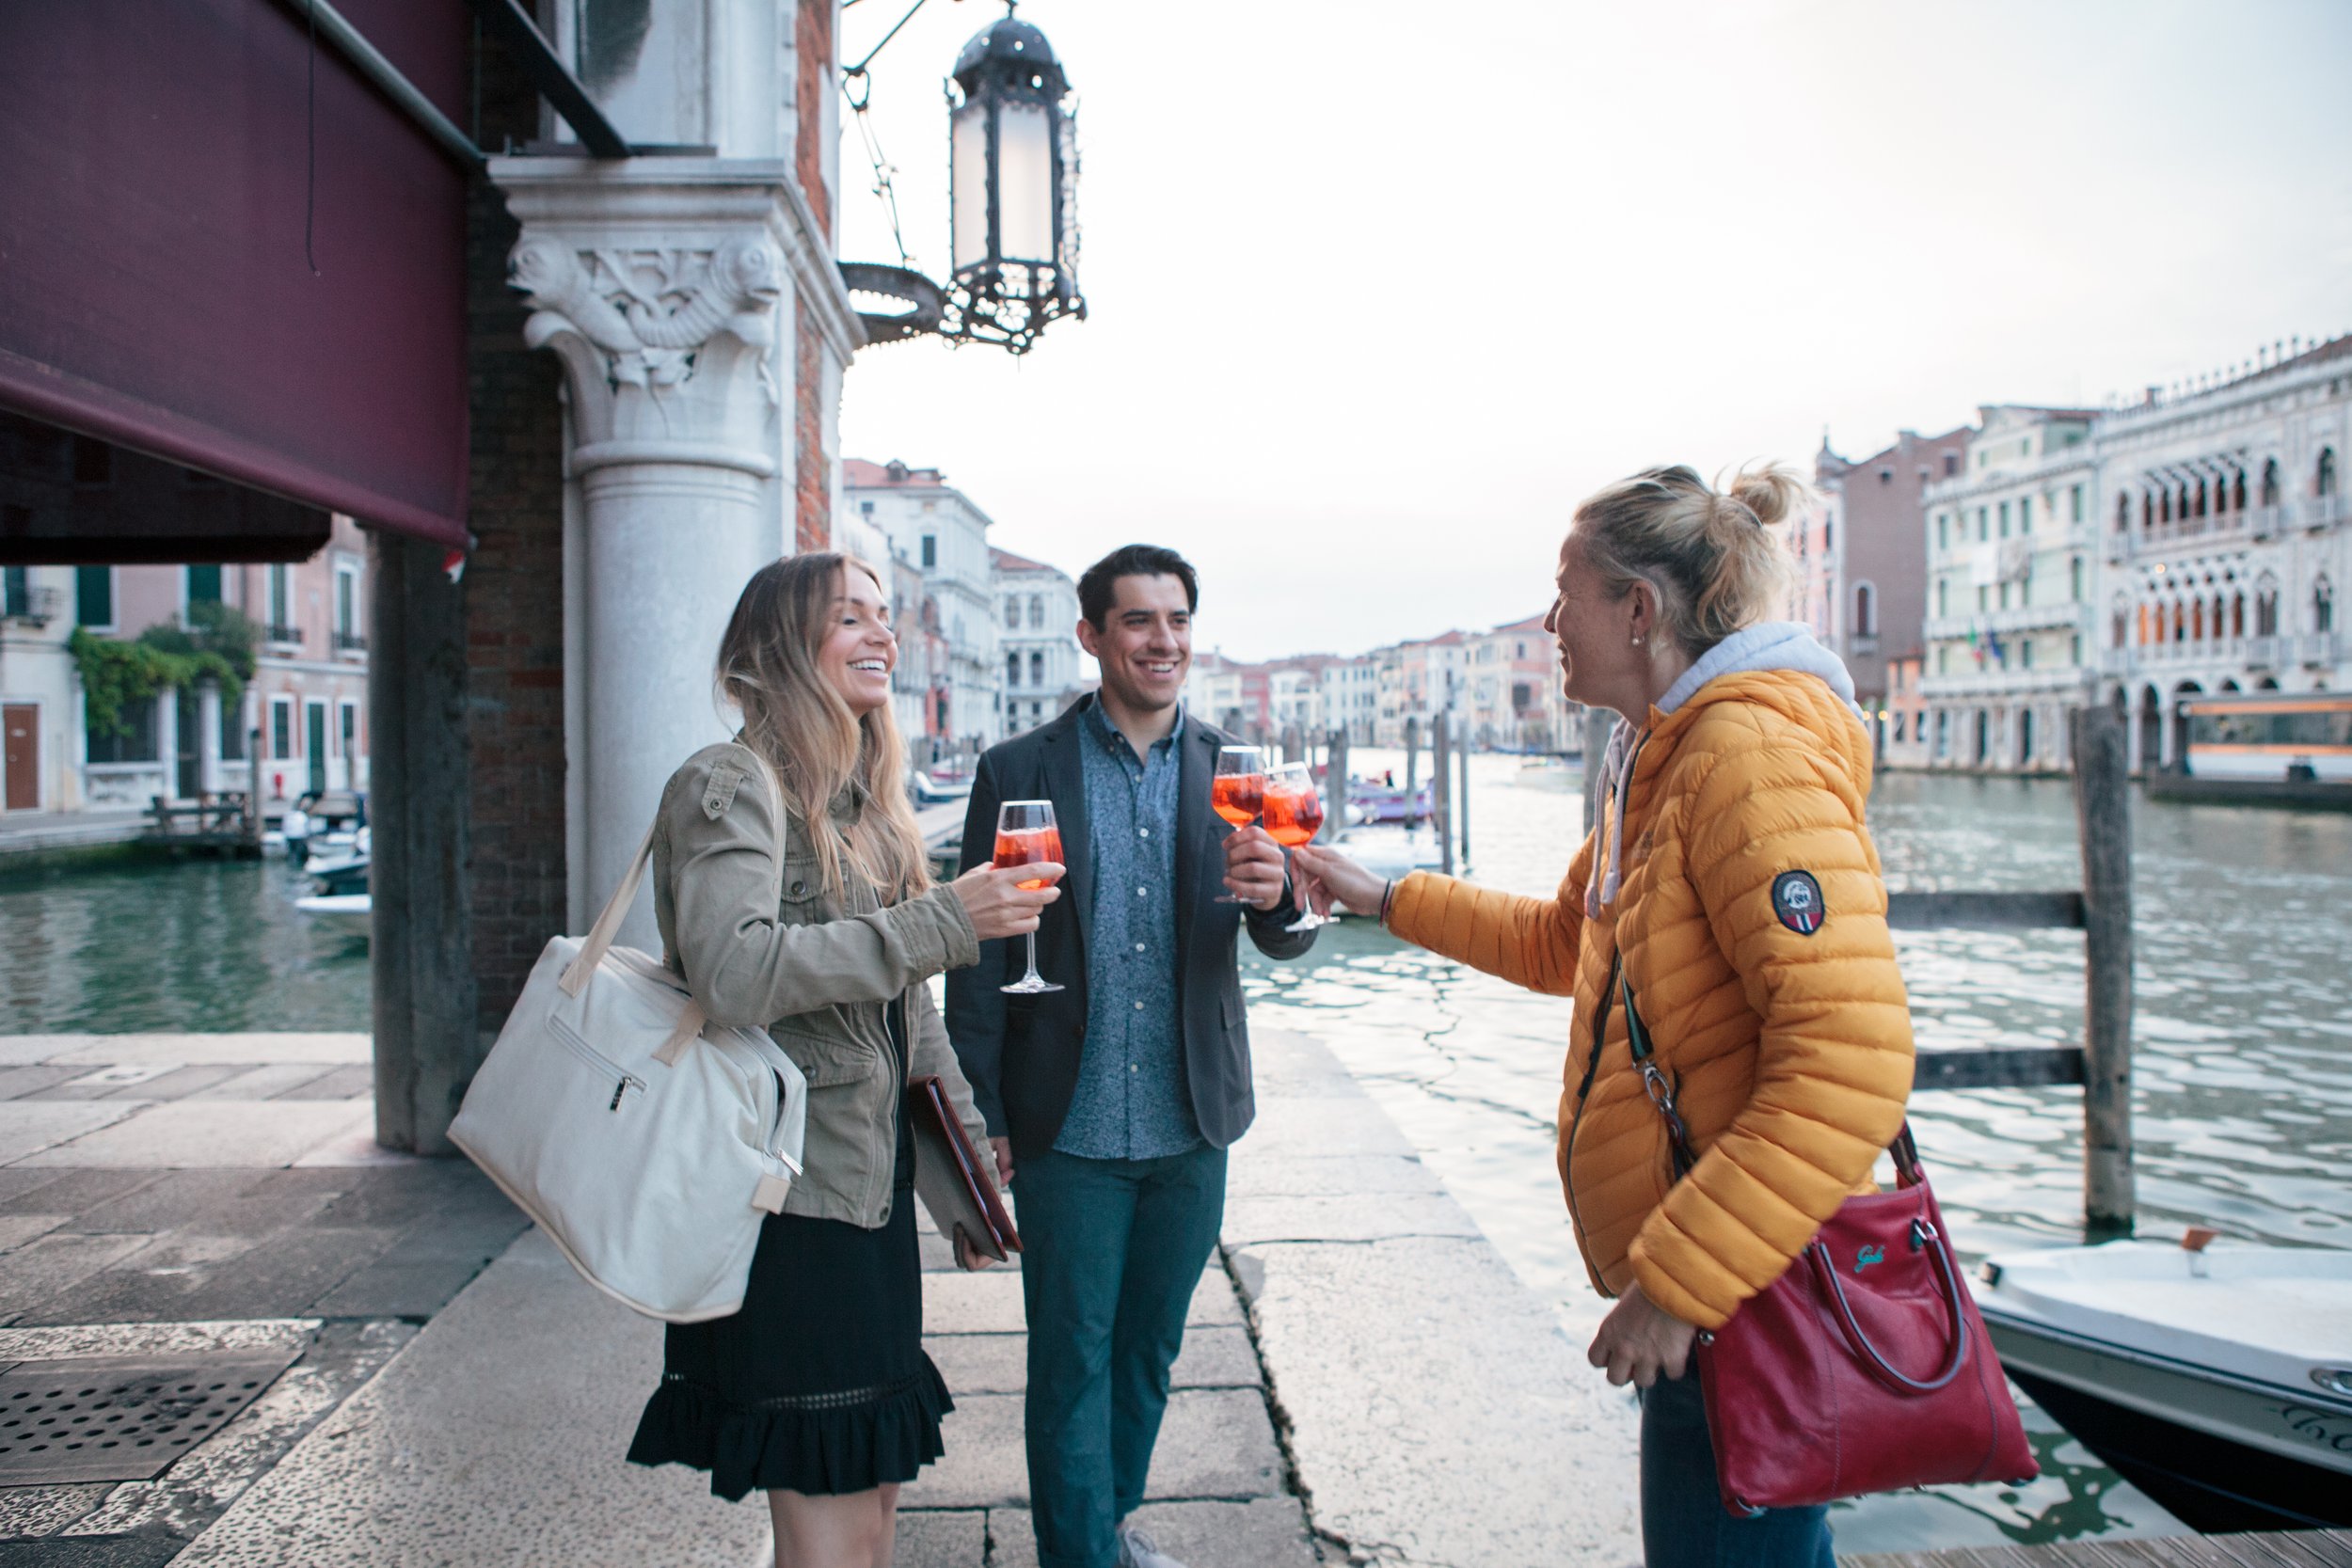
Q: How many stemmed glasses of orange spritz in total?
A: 3